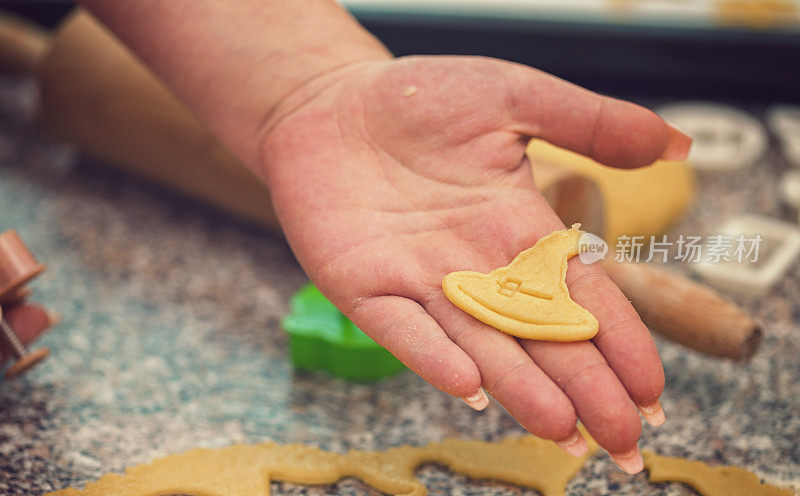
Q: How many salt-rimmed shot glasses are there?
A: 0